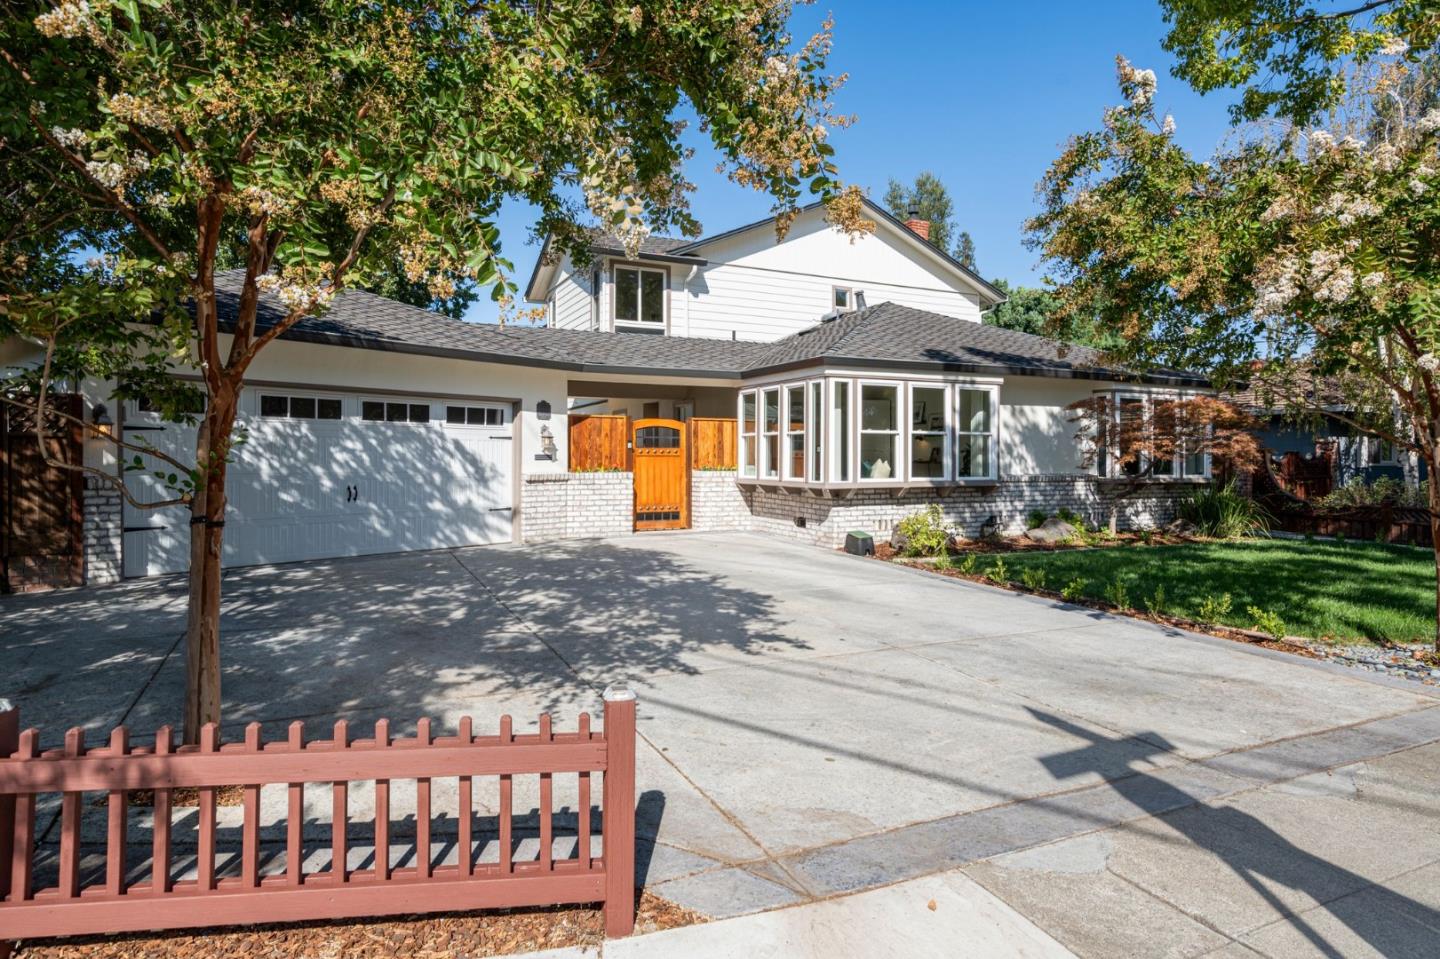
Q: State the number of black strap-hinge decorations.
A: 4